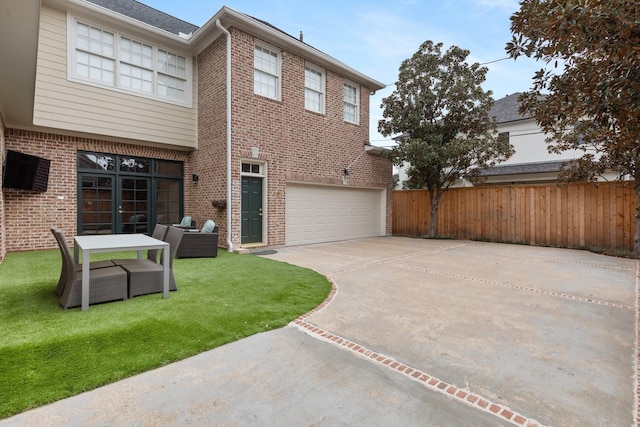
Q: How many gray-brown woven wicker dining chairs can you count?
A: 4